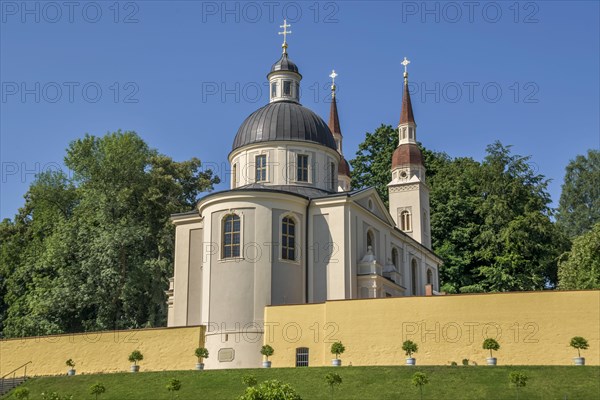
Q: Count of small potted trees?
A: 8